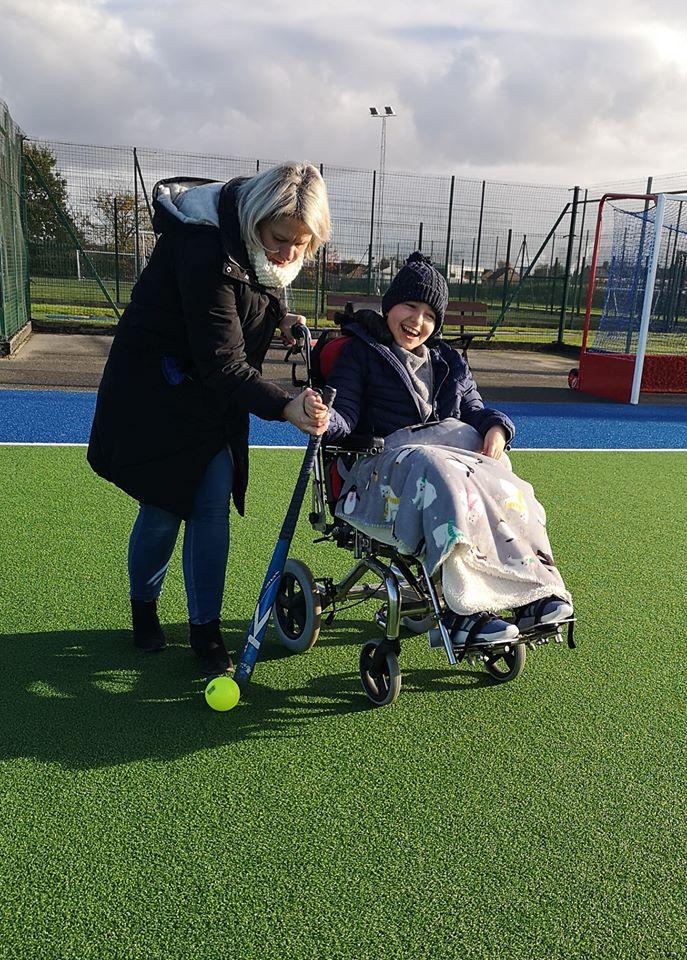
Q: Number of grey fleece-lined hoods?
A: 1